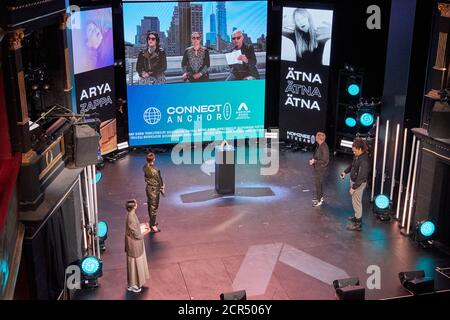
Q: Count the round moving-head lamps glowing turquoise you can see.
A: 8